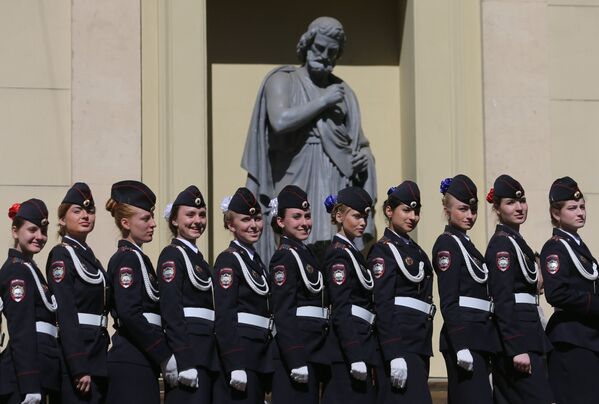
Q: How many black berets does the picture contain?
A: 11